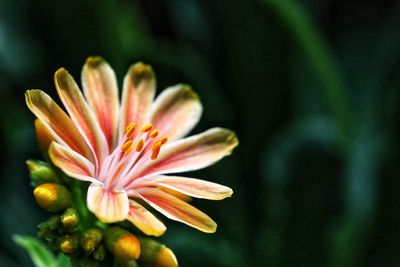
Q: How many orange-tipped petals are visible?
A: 11